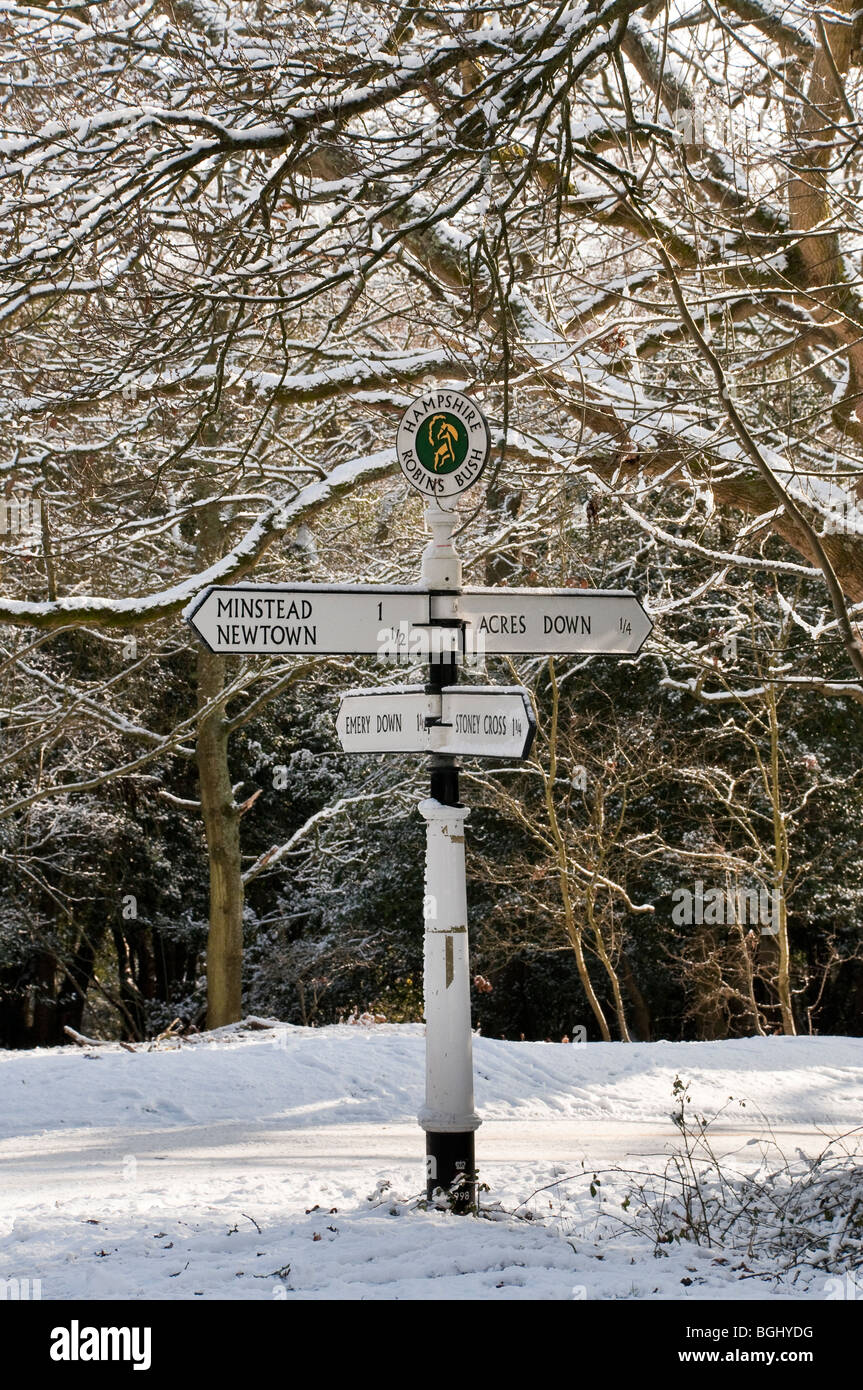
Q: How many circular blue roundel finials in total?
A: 0